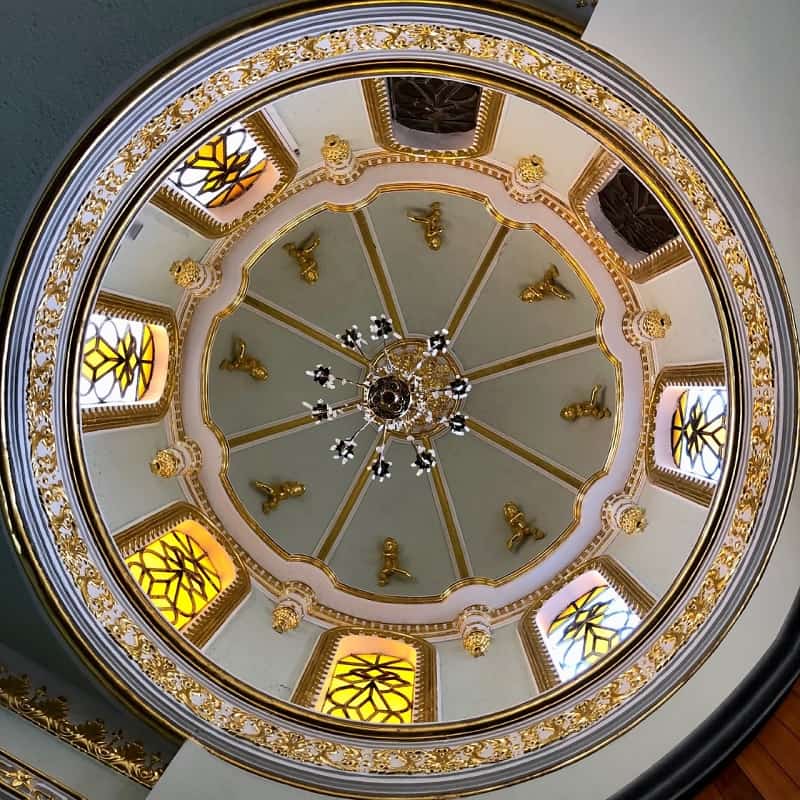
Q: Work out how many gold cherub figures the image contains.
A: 8